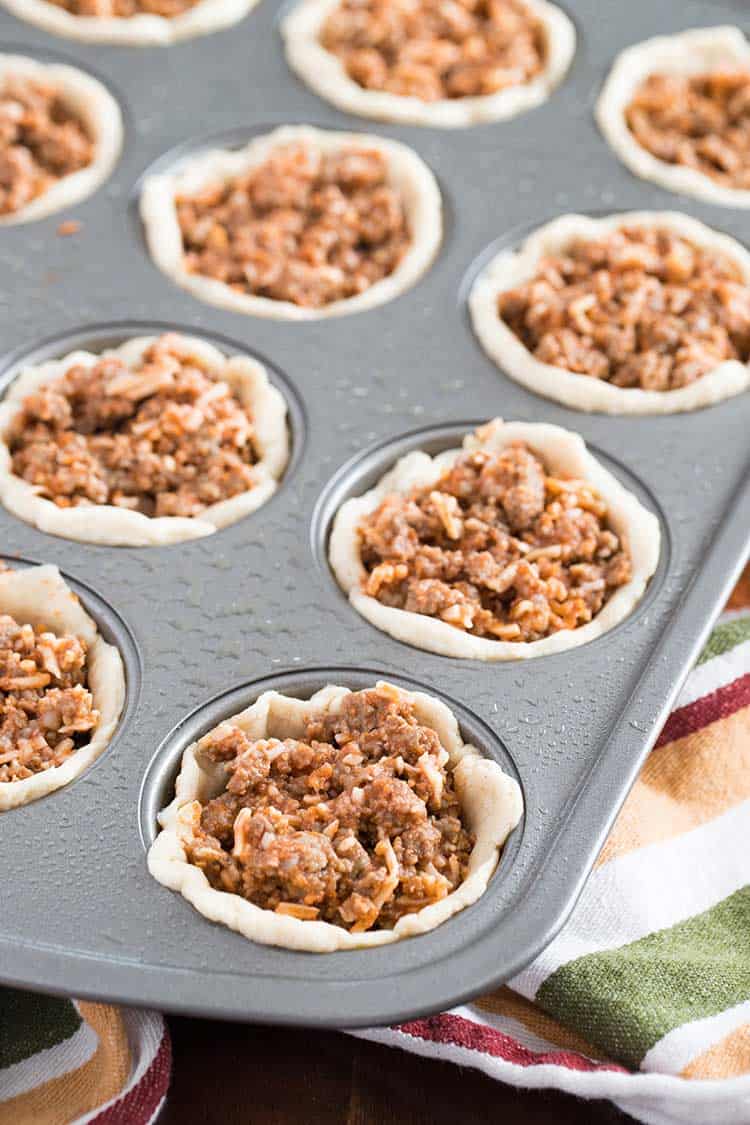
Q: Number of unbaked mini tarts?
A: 10